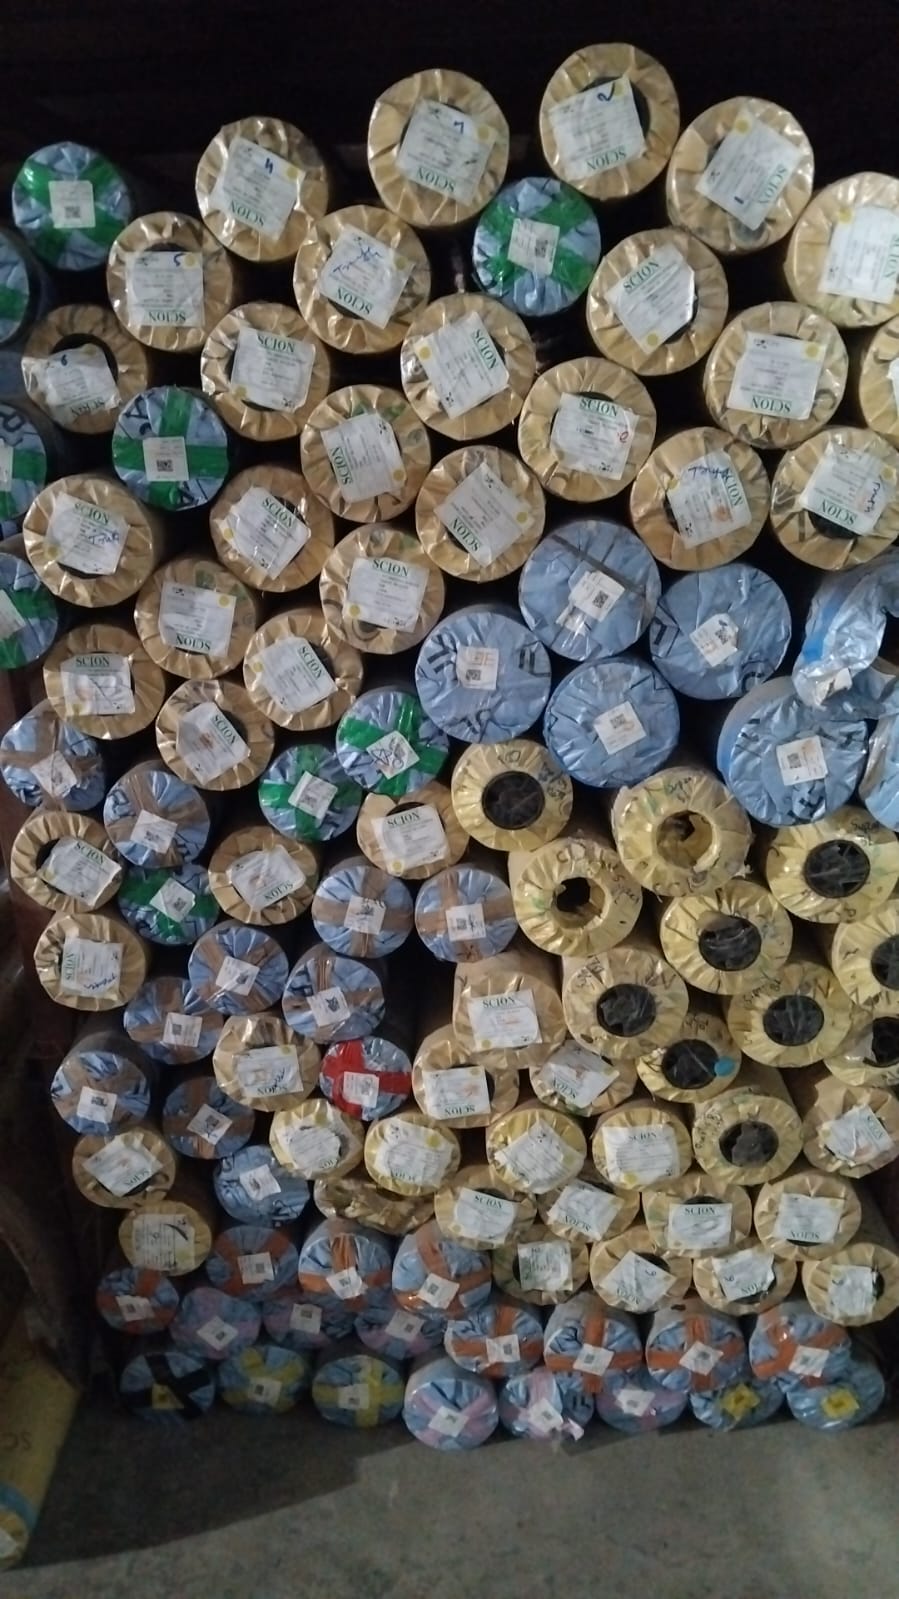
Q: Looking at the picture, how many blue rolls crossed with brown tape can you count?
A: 9